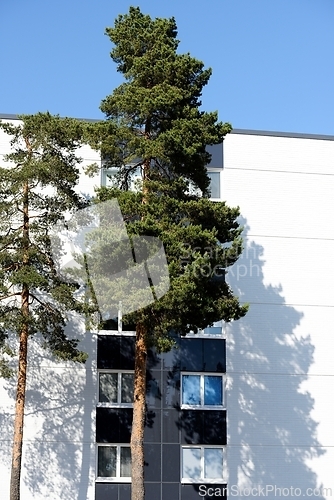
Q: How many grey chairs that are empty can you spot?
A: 0